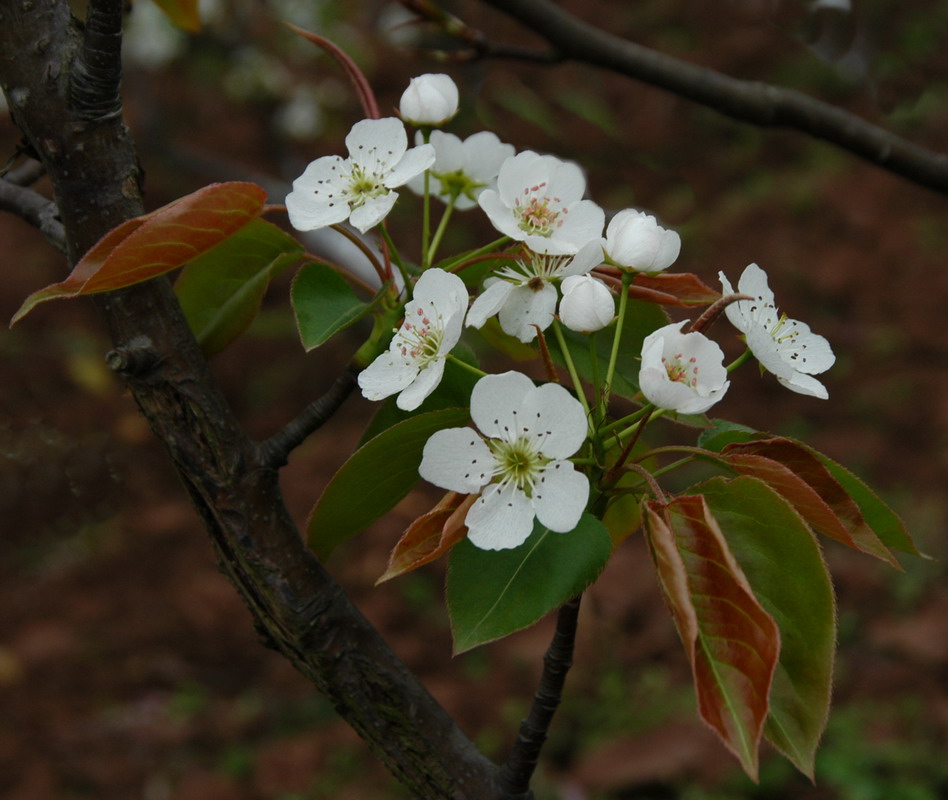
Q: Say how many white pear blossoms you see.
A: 11